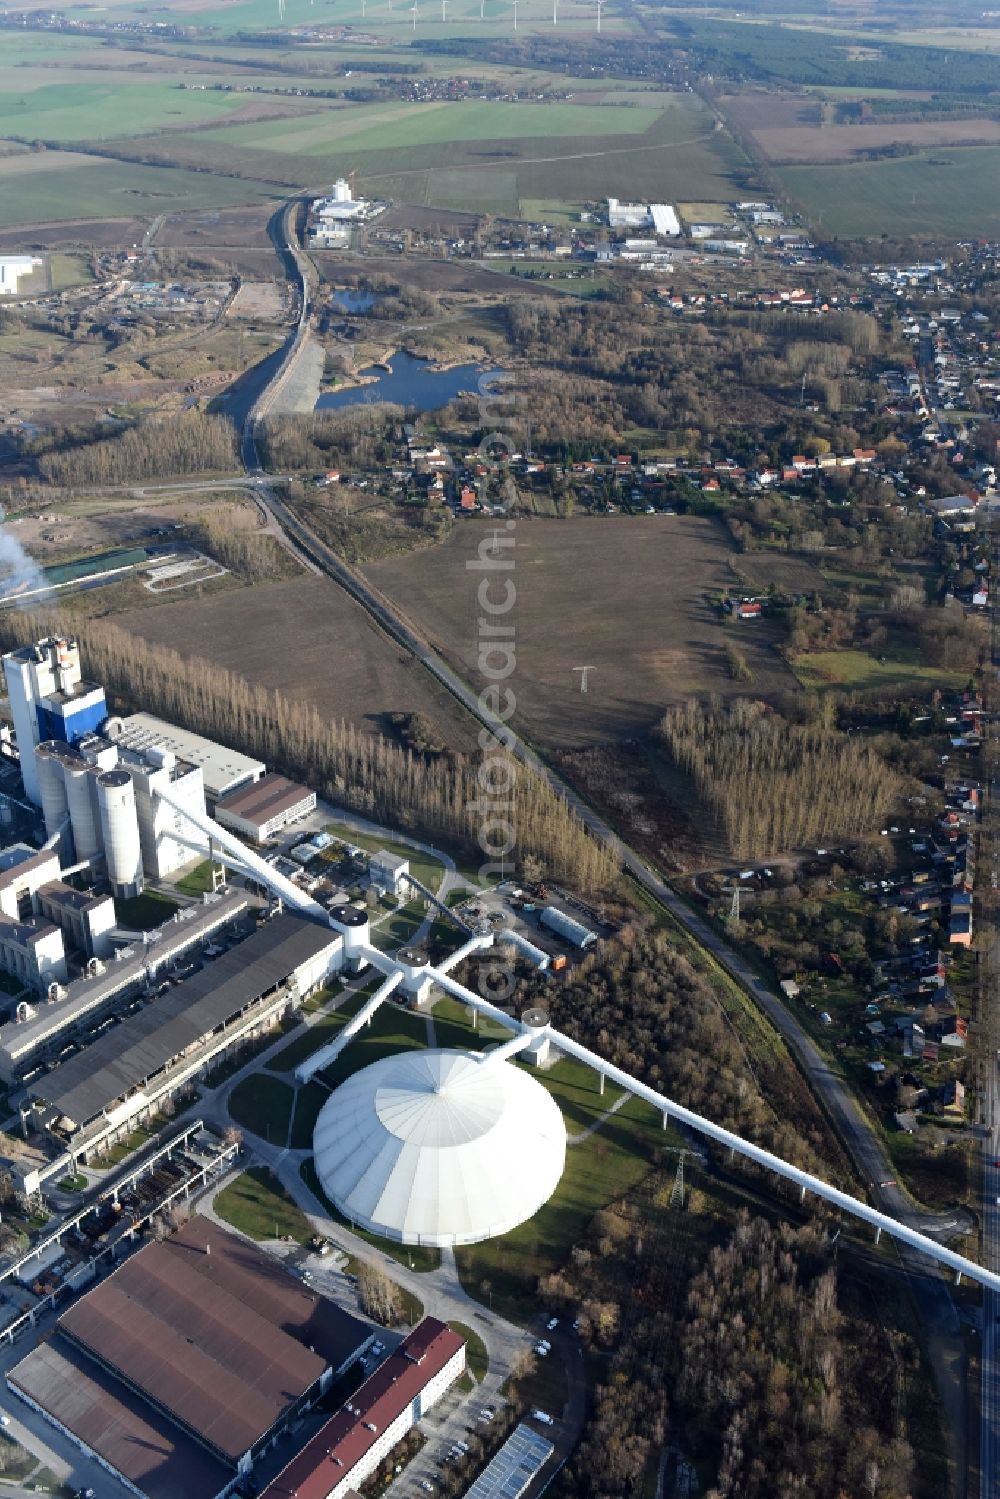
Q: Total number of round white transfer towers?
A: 3